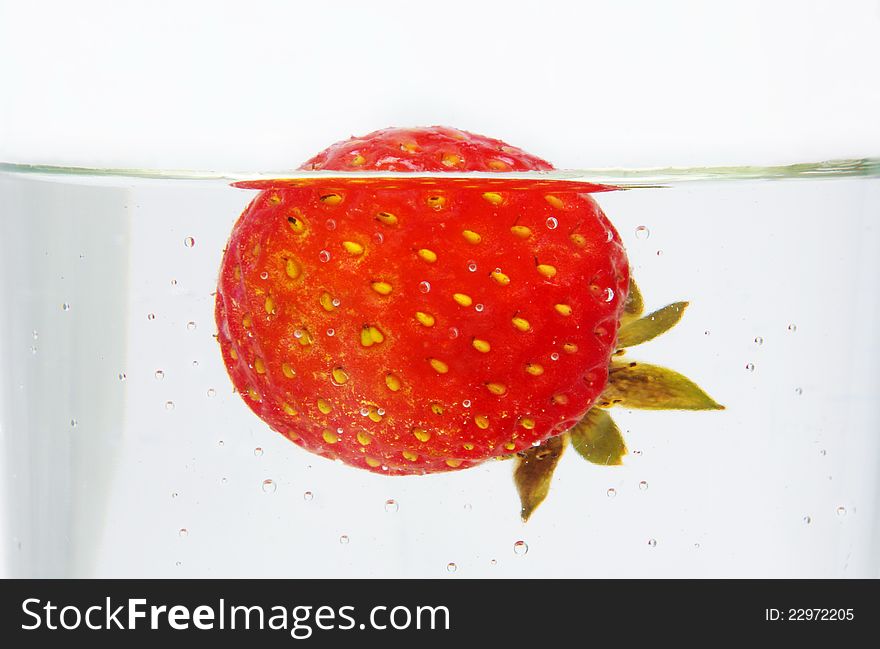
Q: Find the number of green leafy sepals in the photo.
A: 5